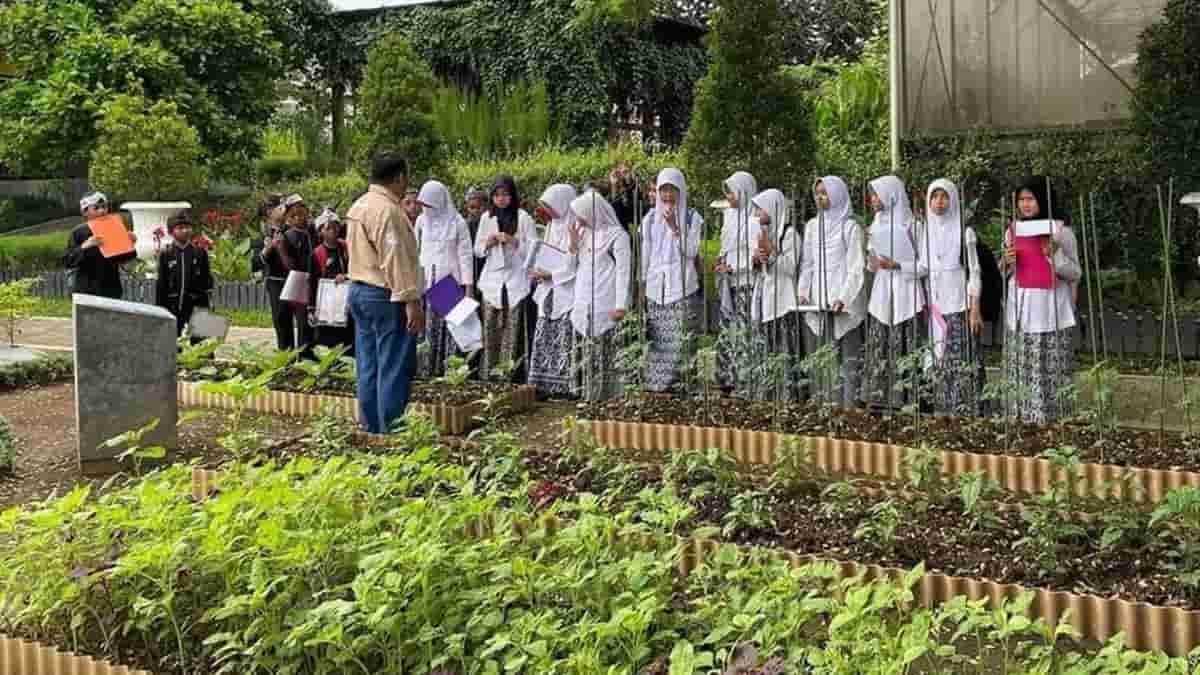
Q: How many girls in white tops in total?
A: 11